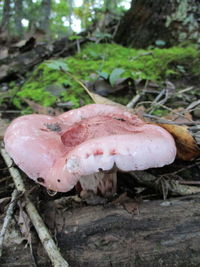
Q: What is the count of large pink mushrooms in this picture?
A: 1